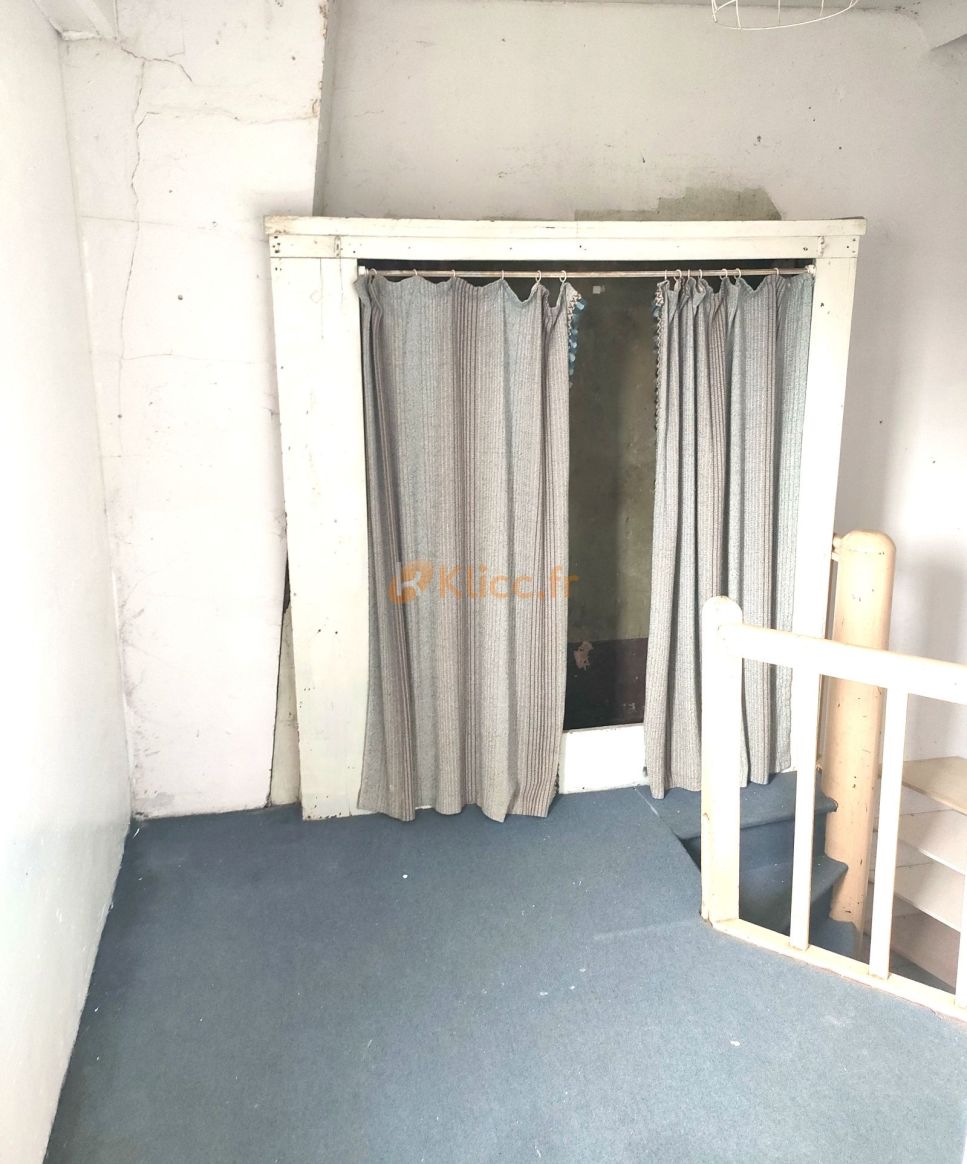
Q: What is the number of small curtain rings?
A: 13